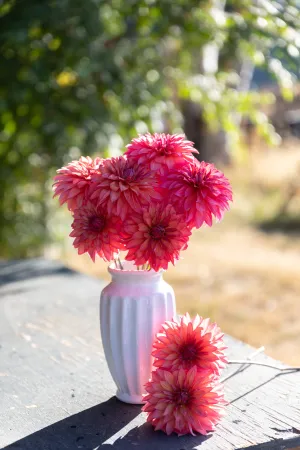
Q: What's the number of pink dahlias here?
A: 8